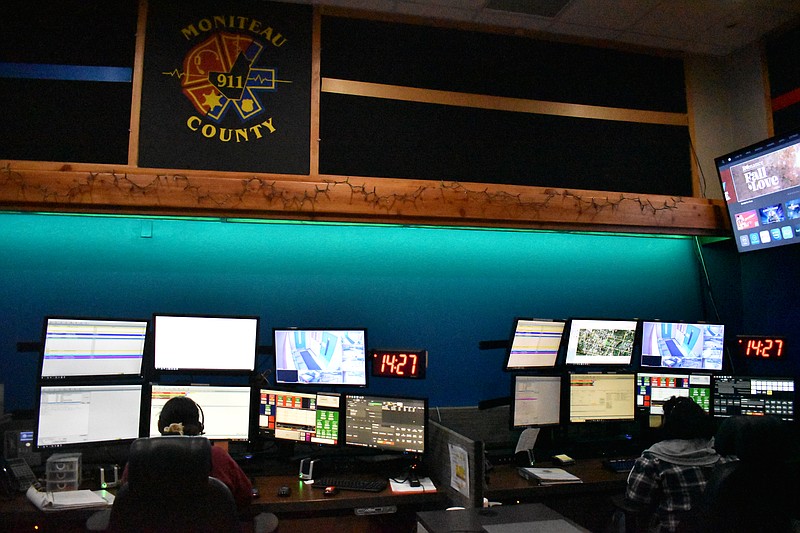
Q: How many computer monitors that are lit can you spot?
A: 14